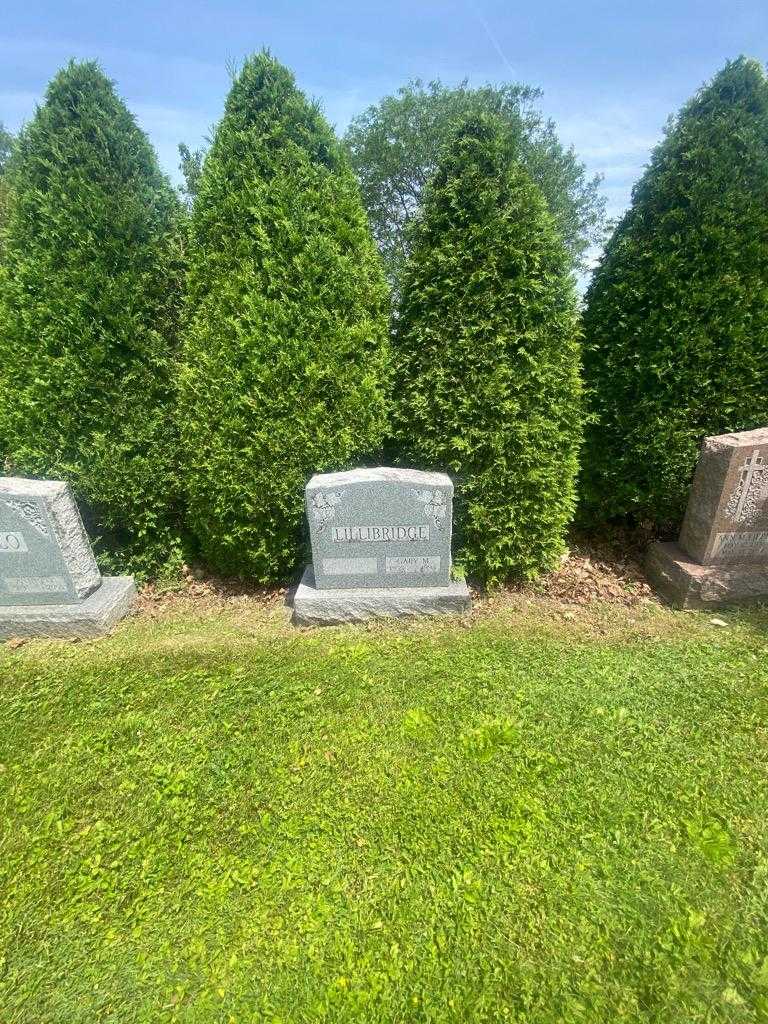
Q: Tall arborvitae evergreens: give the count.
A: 4